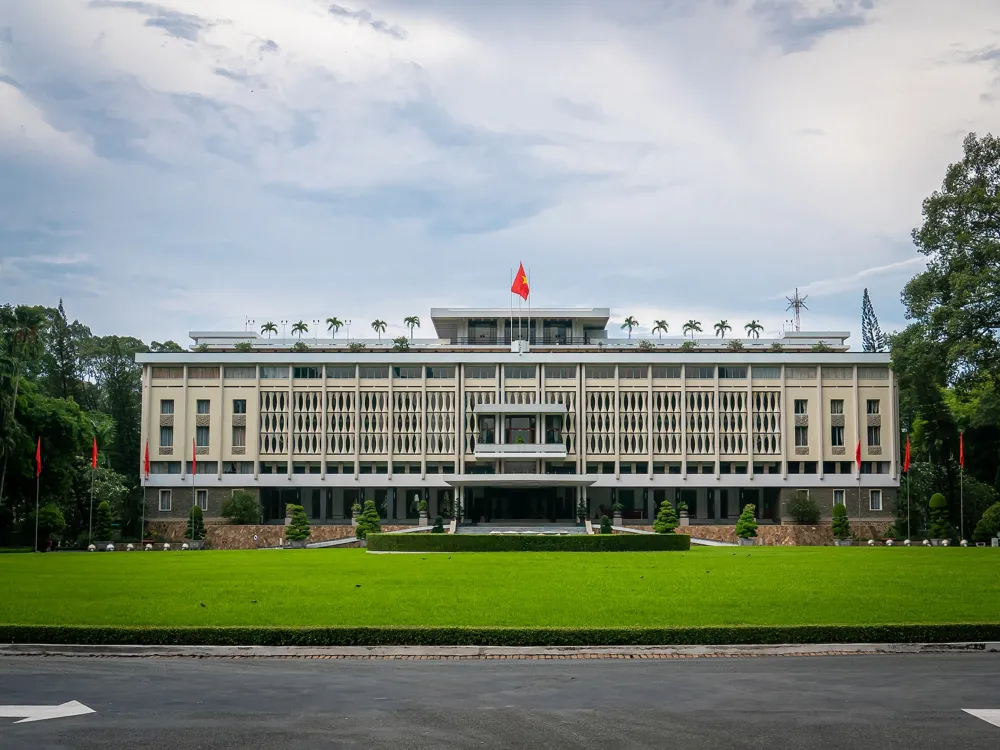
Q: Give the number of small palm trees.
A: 10